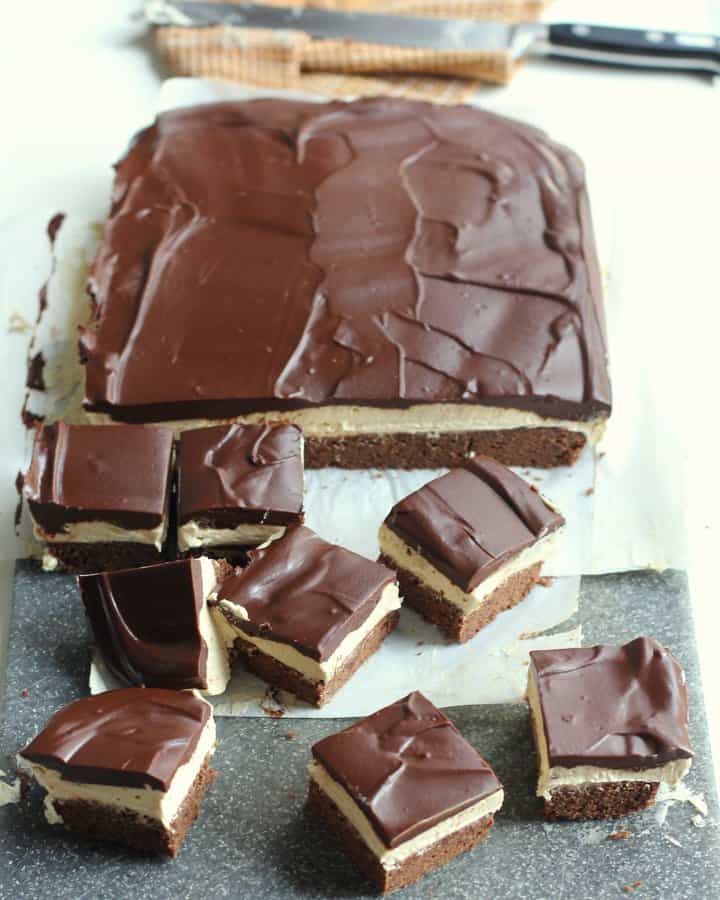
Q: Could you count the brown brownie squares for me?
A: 8